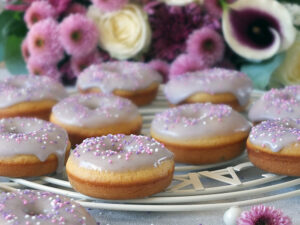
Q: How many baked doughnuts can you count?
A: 10